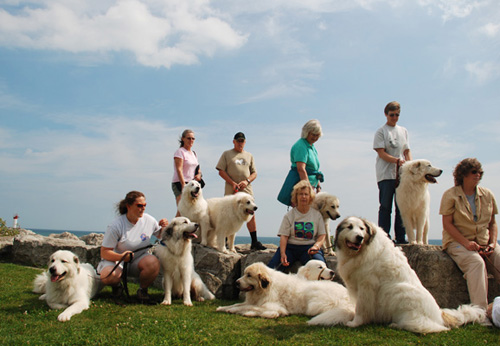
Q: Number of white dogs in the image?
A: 9